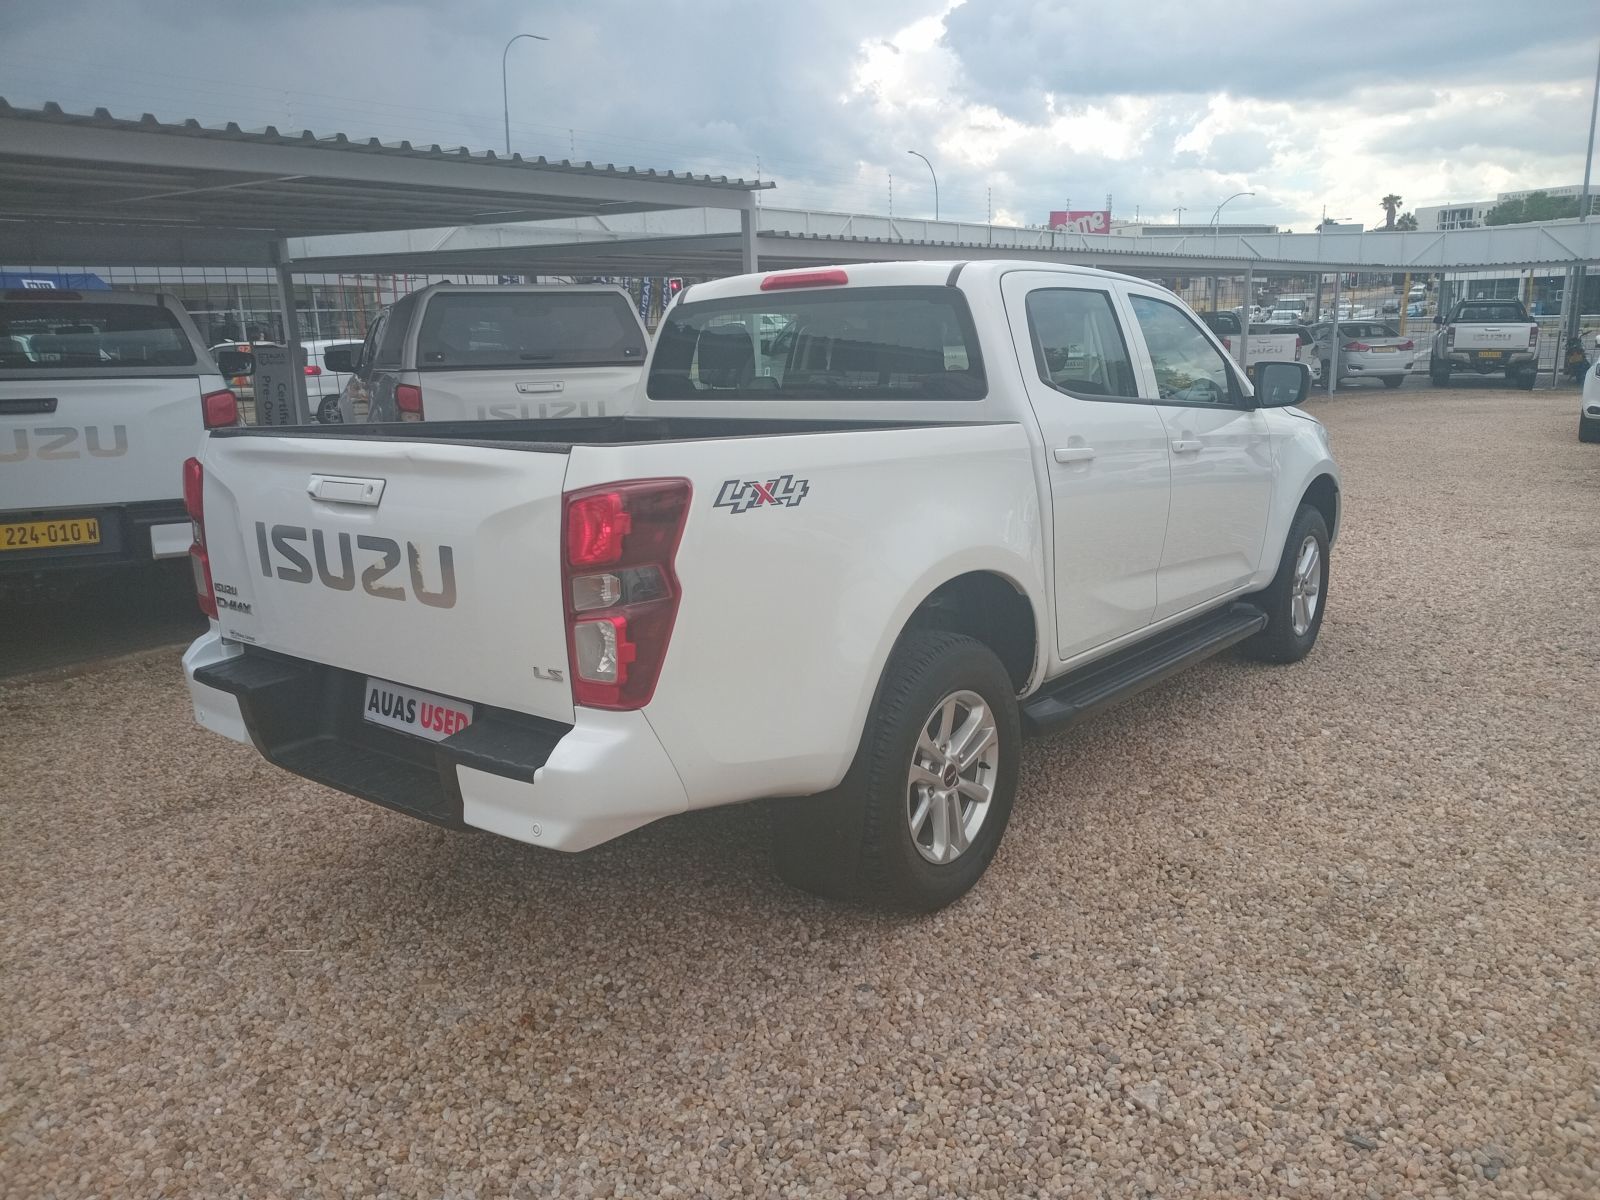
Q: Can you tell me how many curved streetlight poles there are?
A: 3